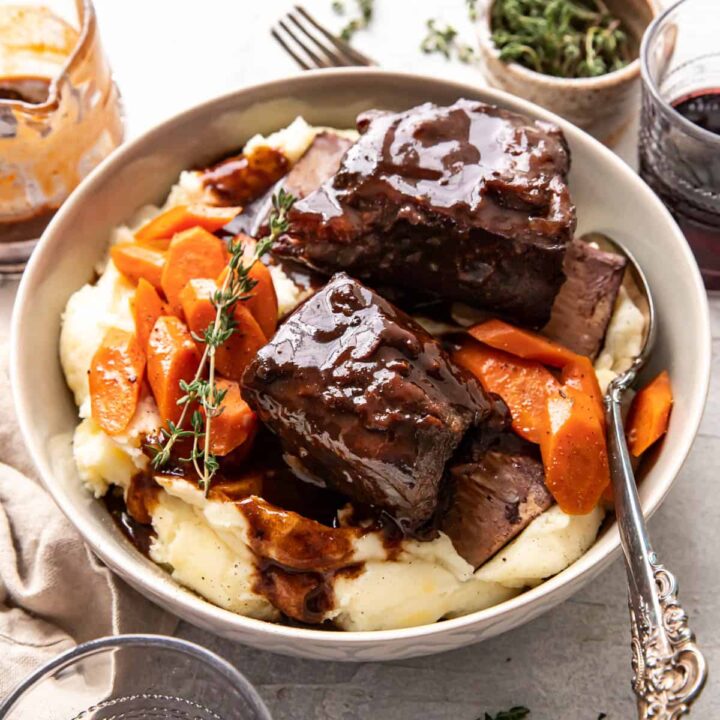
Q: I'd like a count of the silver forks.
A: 1